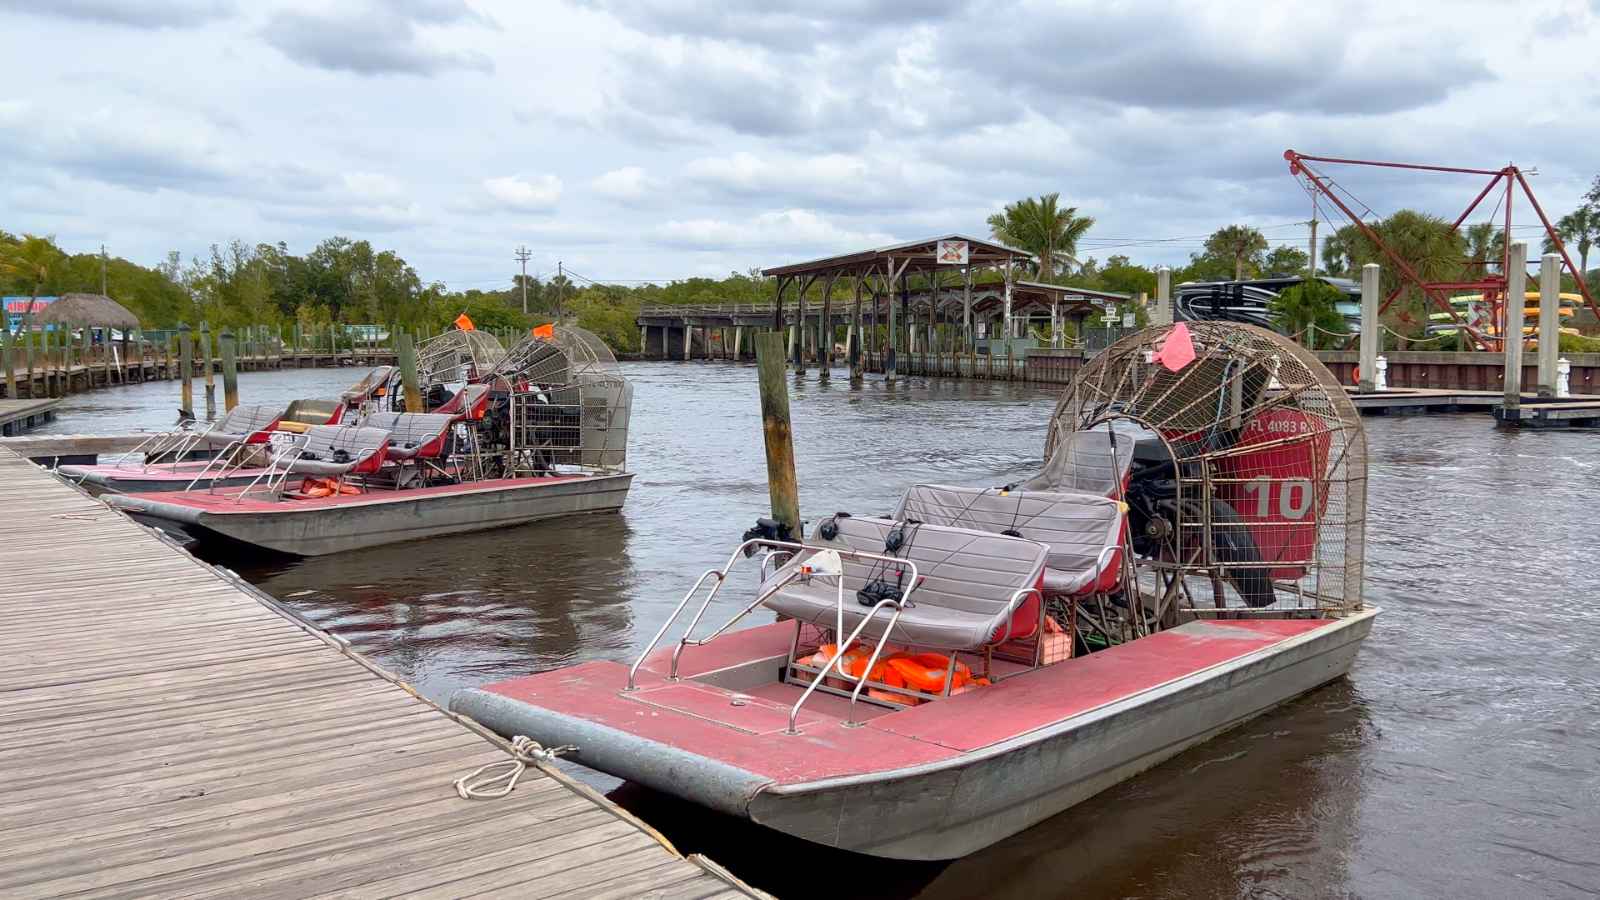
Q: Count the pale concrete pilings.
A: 4